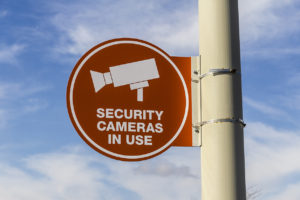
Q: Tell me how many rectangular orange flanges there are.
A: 1